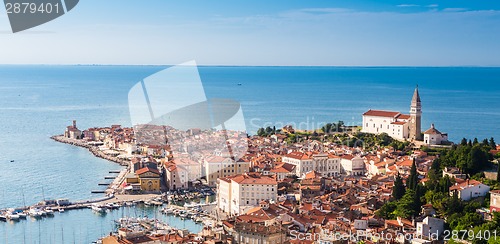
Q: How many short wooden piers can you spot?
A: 4